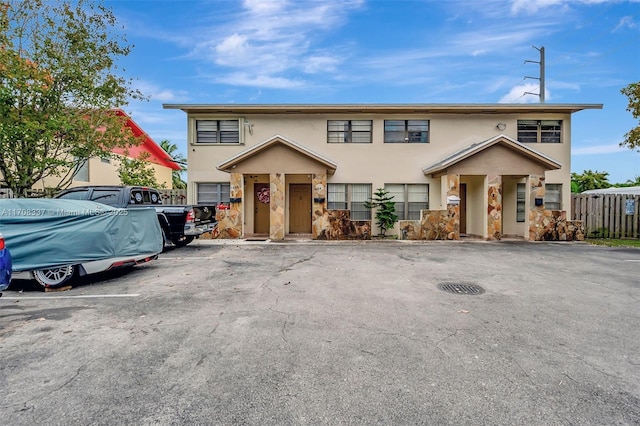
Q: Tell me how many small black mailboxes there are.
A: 3